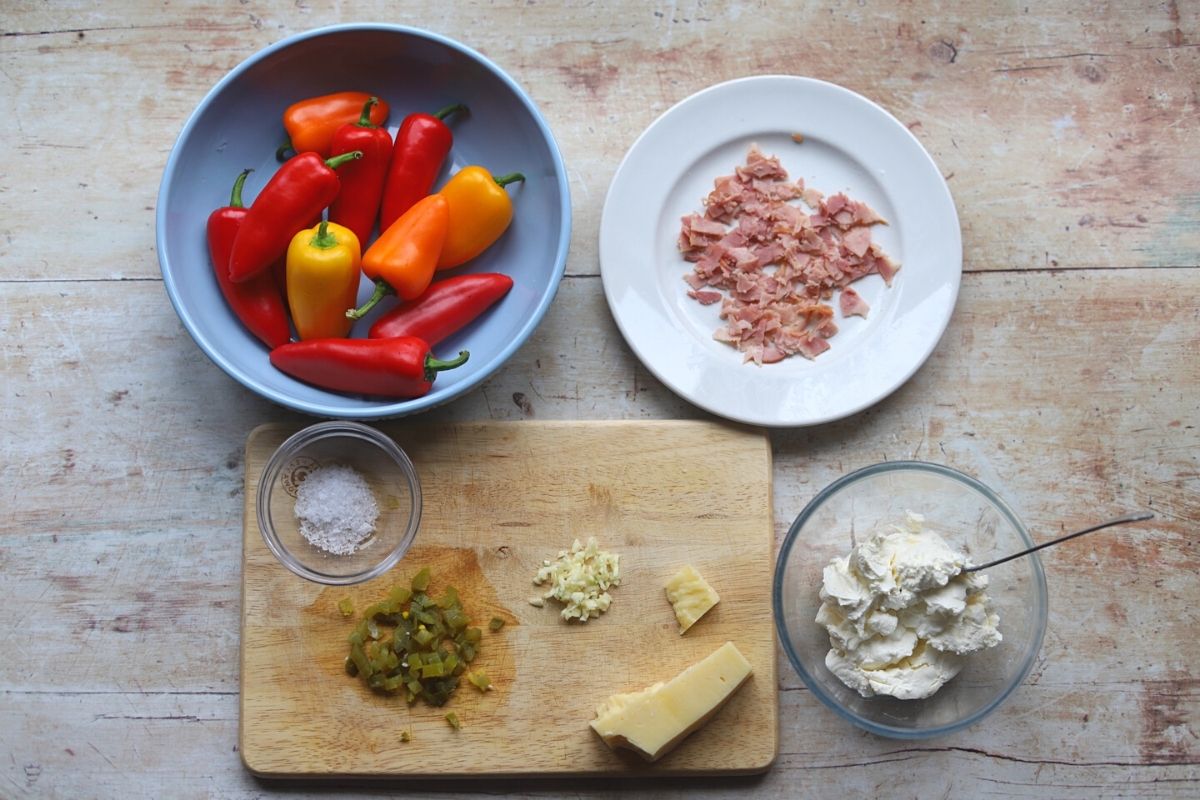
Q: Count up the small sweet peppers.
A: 10